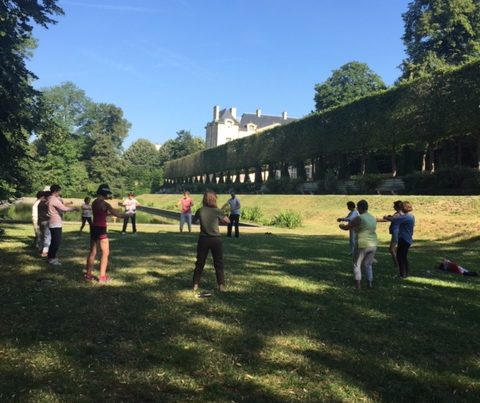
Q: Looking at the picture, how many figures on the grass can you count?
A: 13